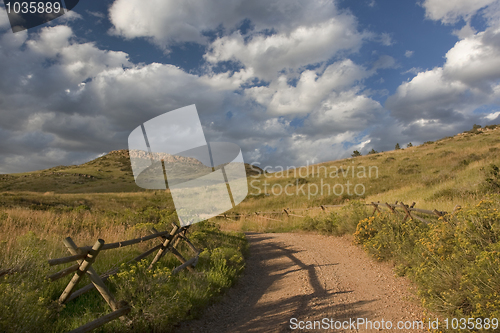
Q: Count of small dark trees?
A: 4